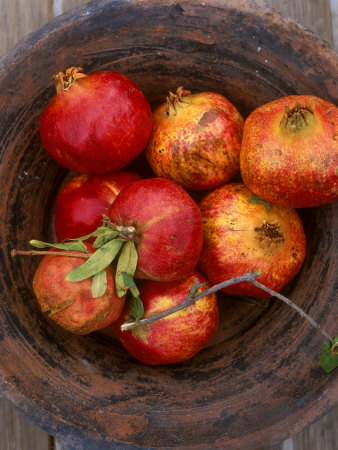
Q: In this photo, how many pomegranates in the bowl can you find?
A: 8